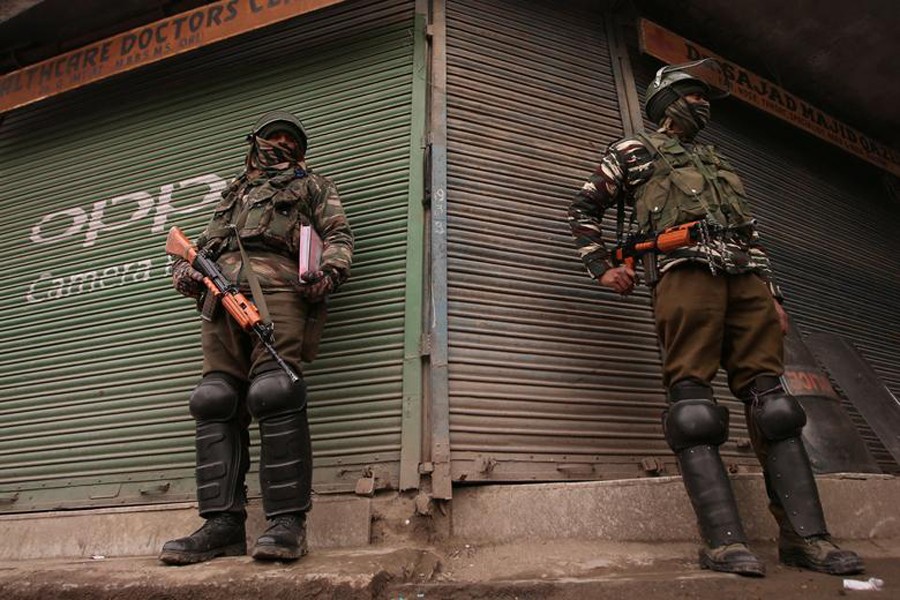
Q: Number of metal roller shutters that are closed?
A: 3